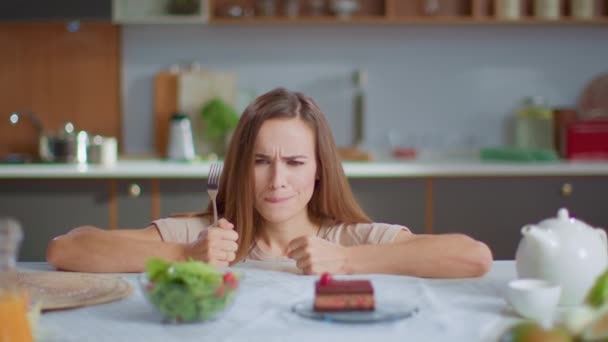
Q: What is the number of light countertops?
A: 1